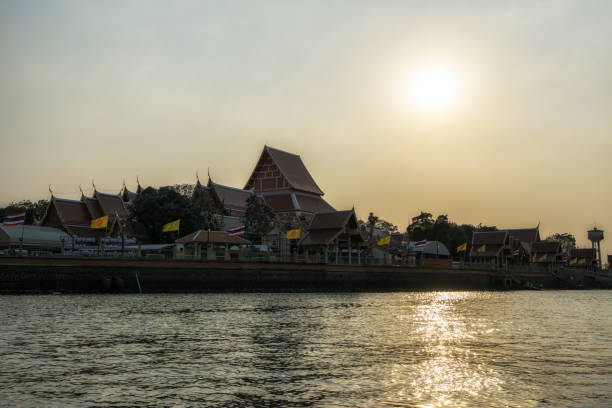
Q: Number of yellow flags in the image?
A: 11